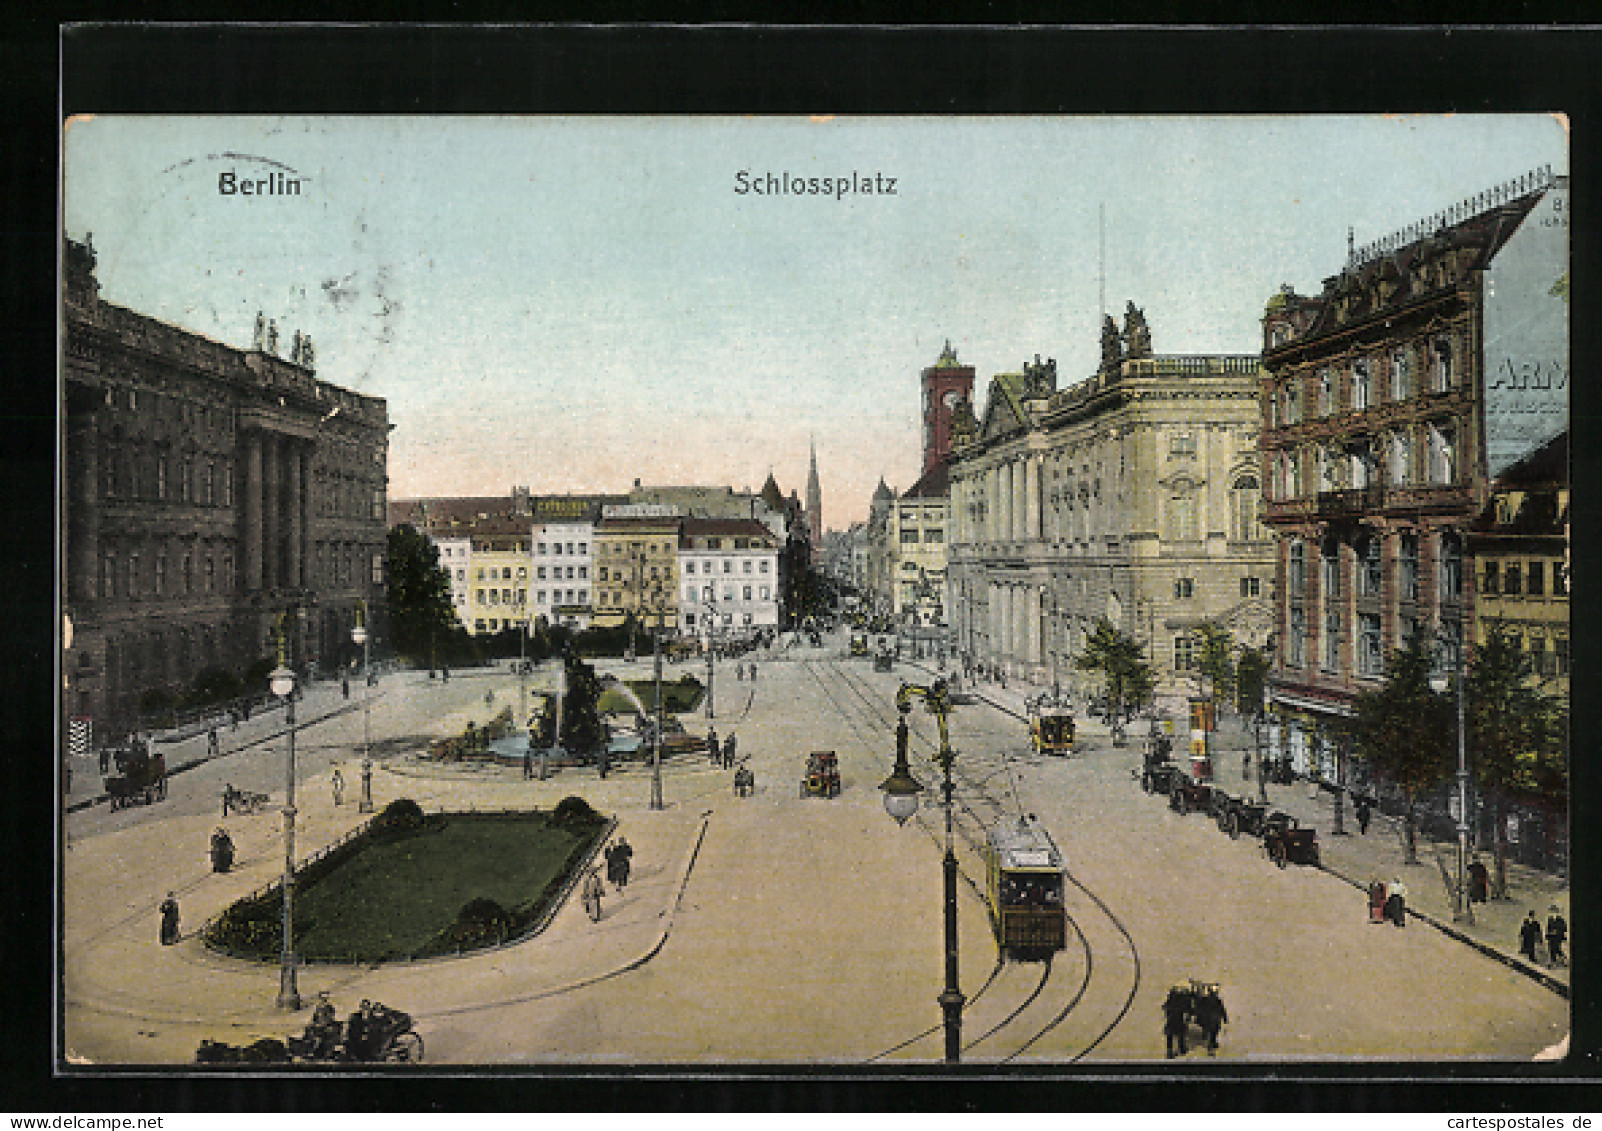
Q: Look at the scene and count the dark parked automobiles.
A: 4